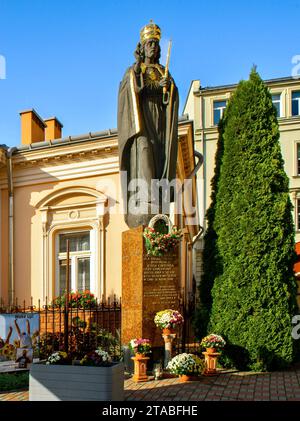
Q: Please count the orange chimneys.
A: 2